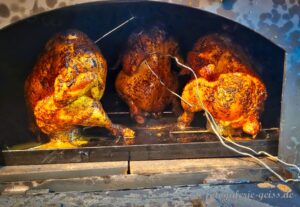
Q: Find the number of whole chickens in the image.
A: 3